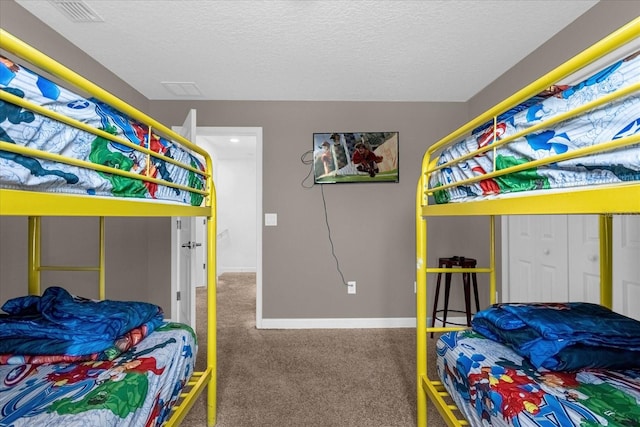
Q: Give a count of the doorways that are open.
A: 1